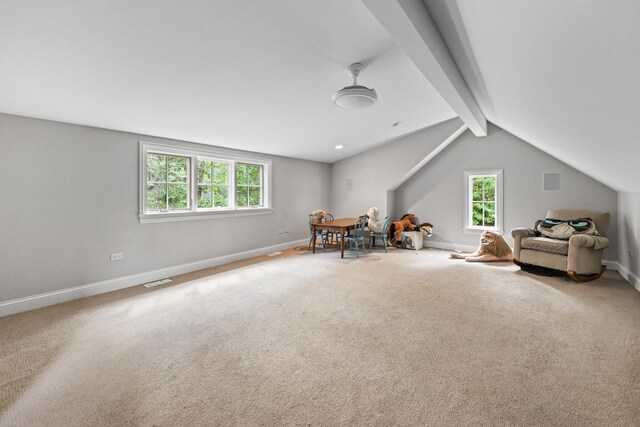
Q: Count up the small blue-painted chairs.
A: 4